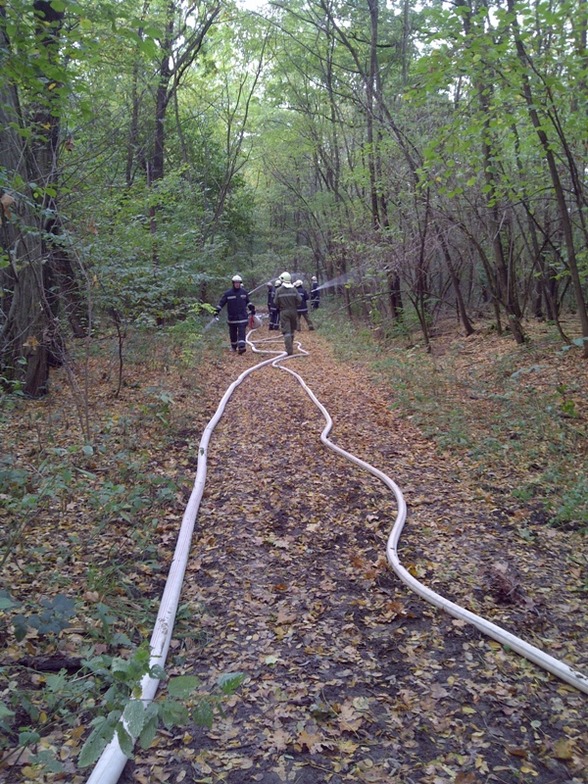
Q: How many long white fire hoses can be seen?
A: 2